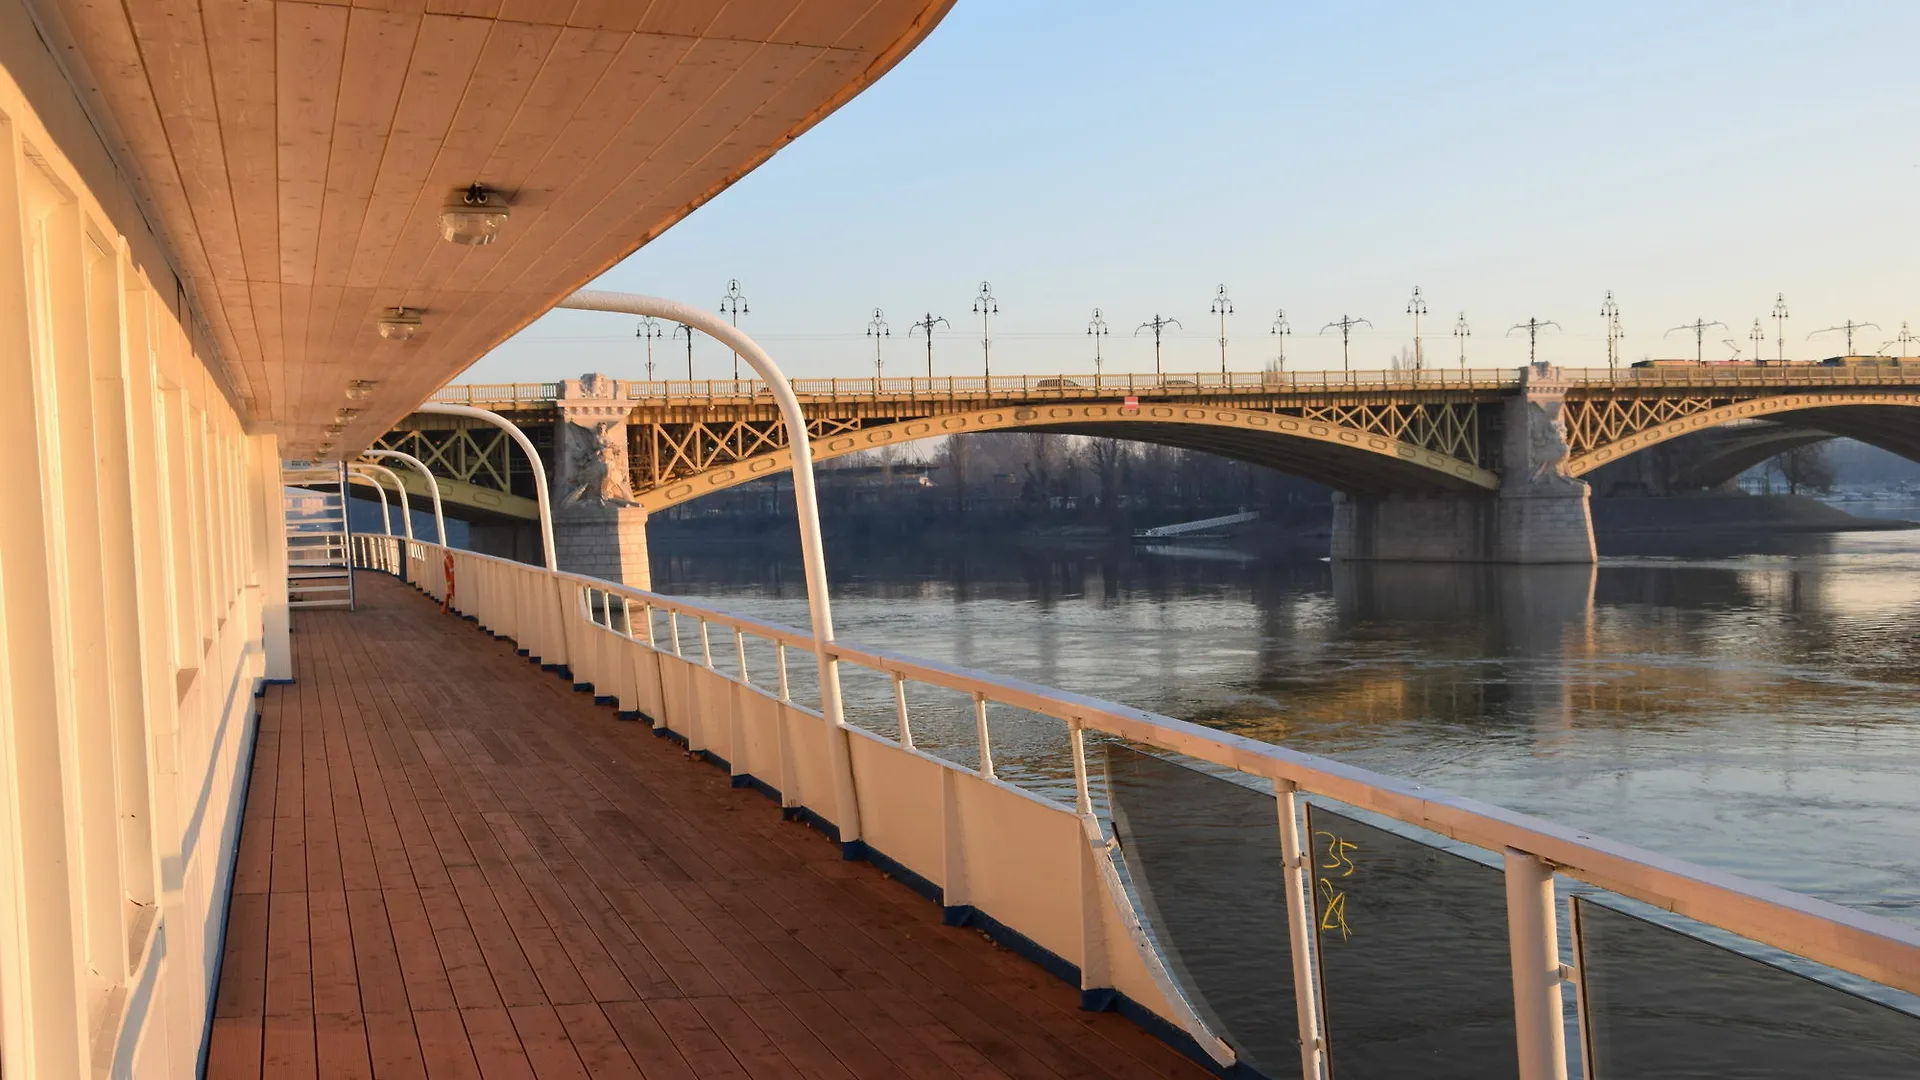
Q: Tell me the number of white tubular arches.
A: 5